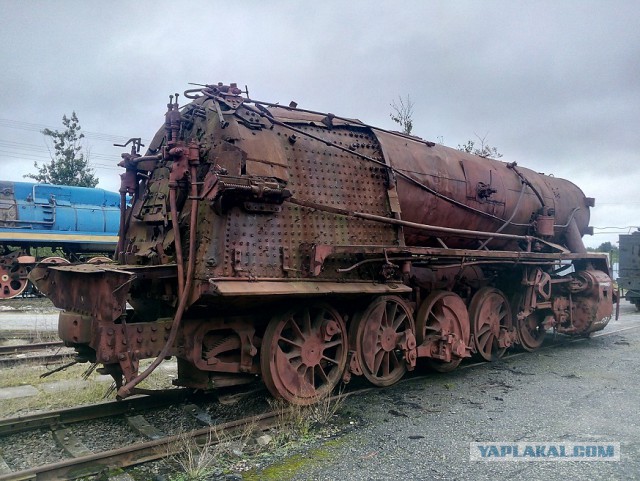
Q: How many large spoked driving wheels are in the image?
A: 5